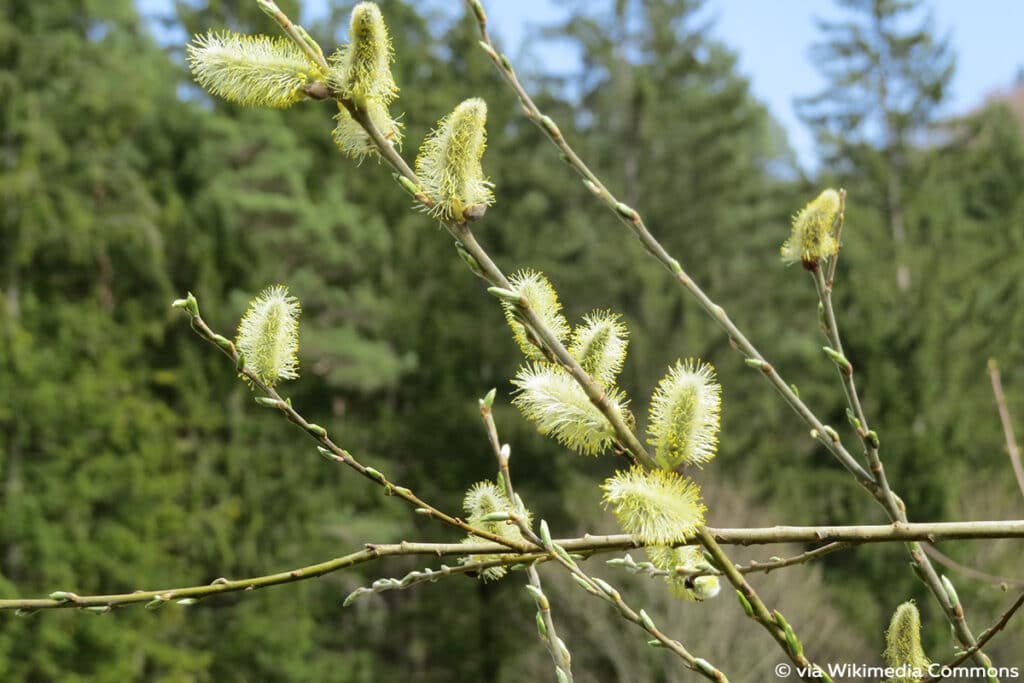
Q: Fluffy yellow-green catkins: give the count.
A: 14